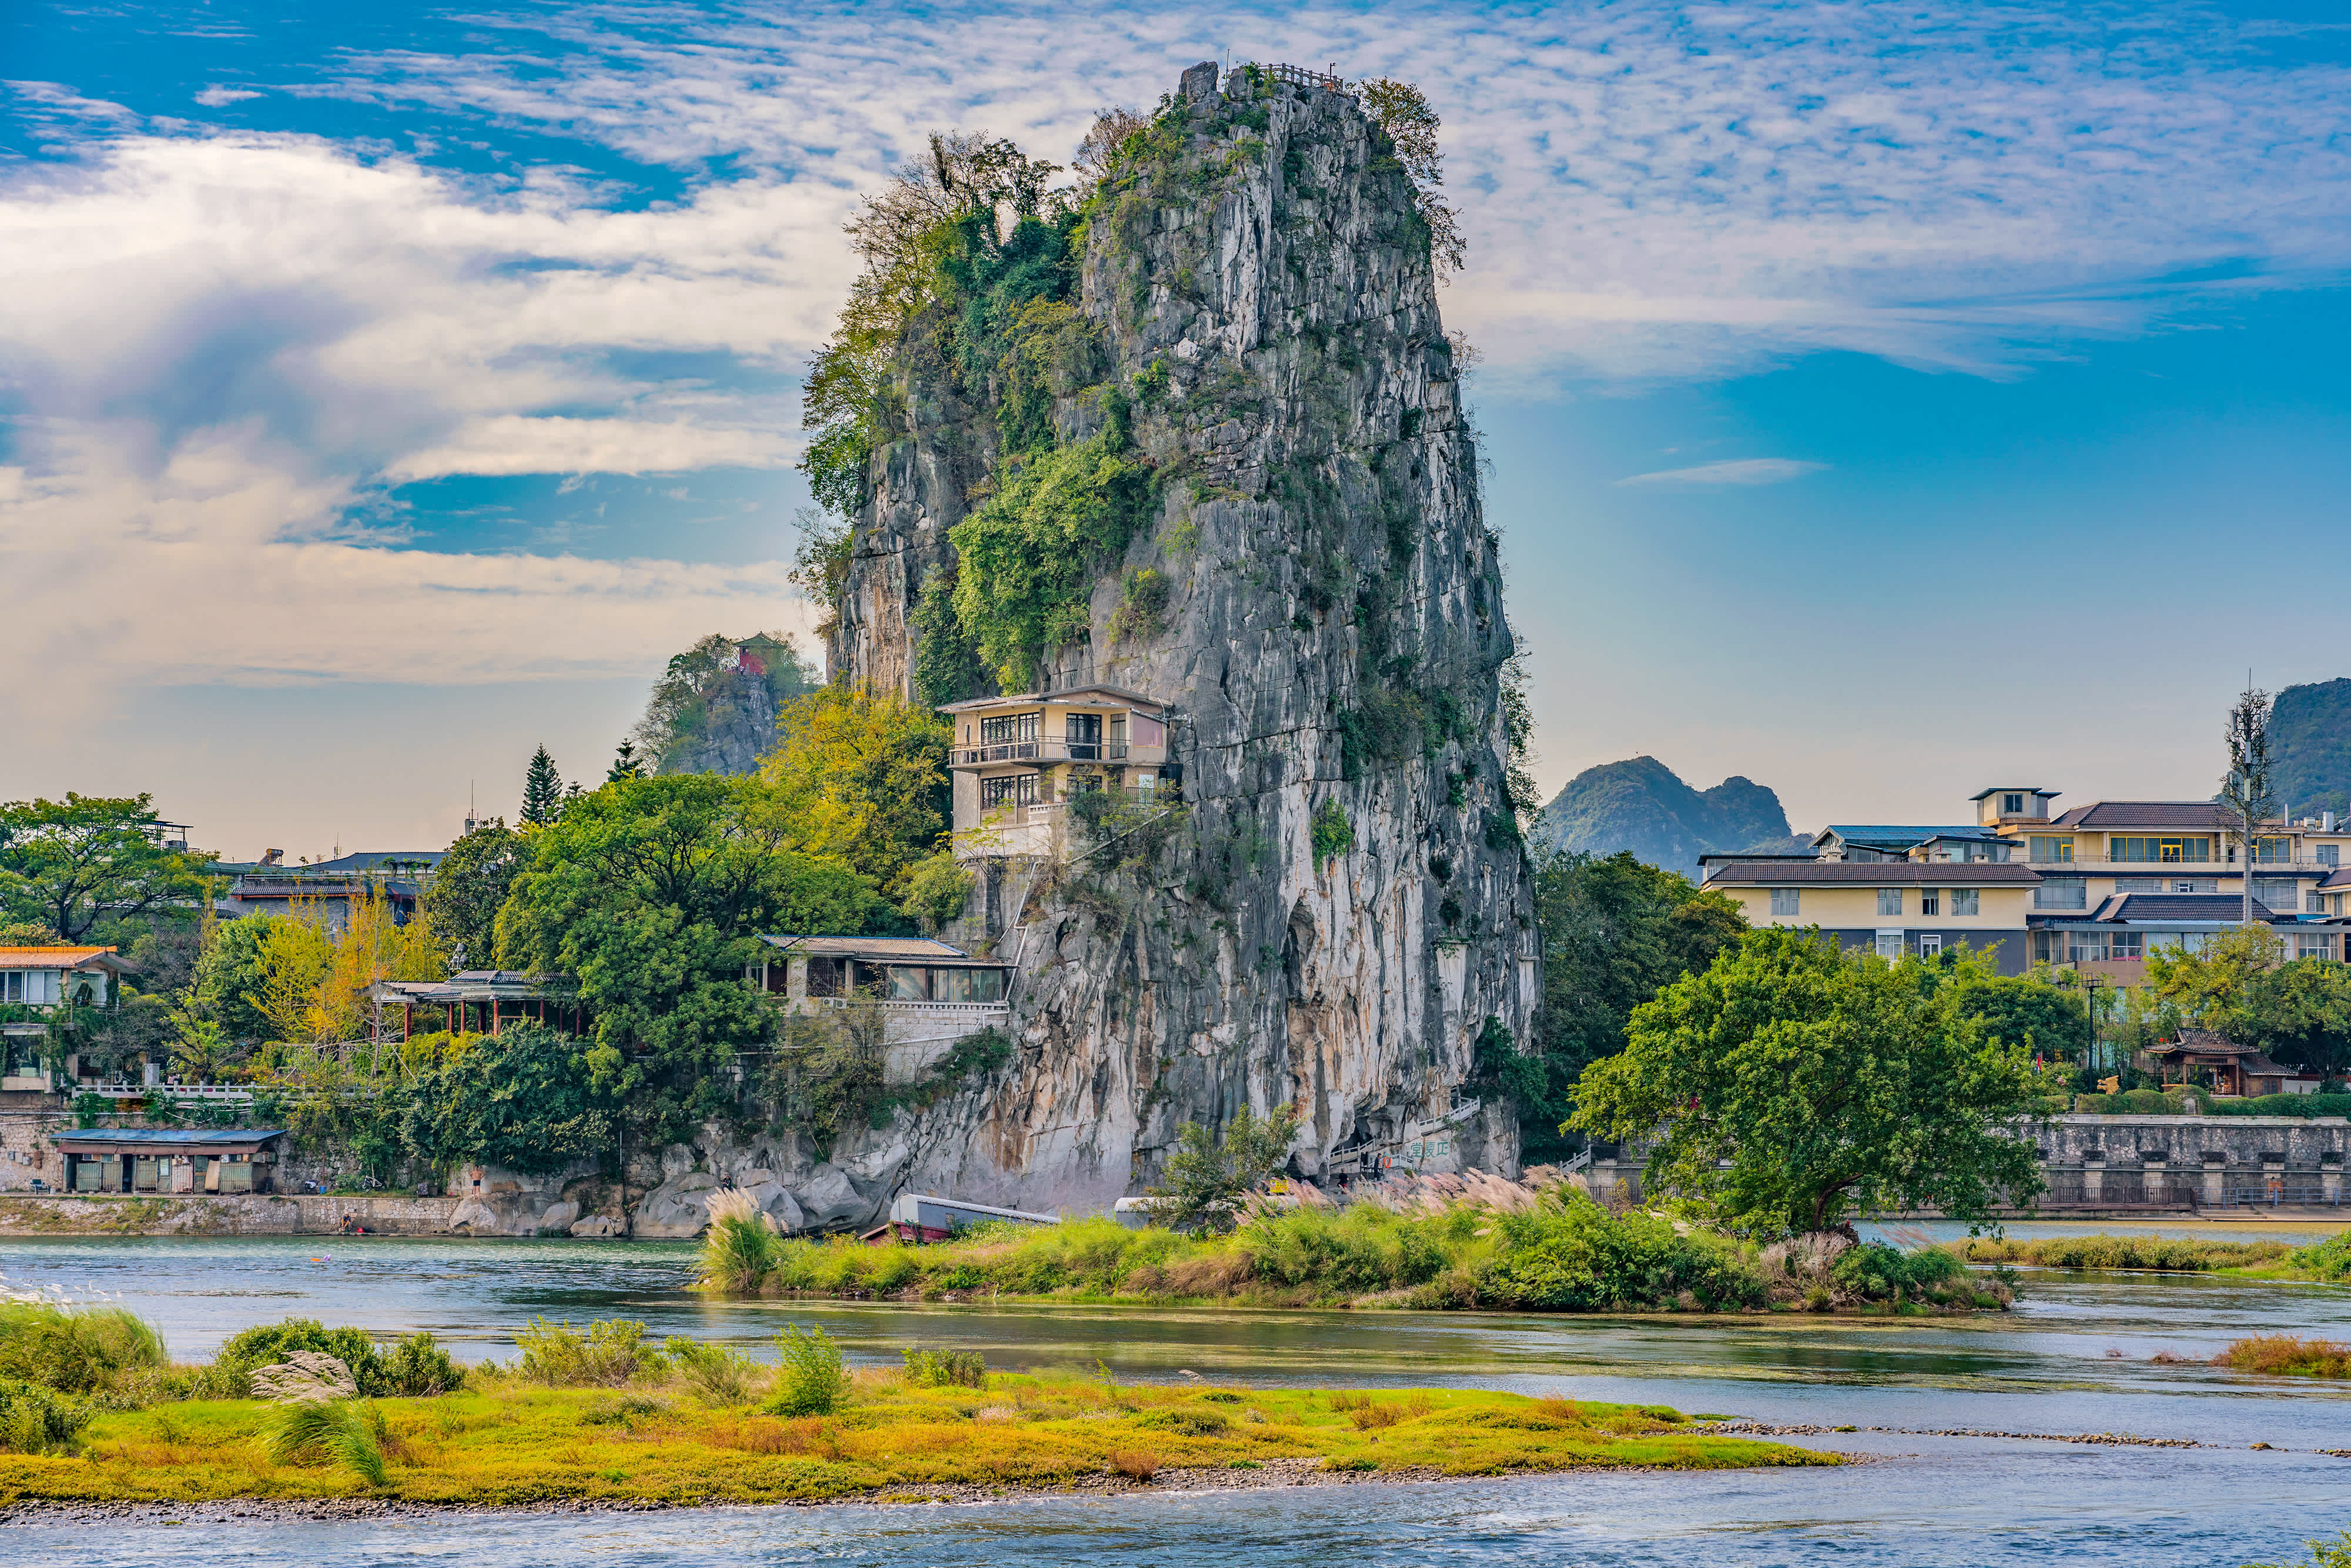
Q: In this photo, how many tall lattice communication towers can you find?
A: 1